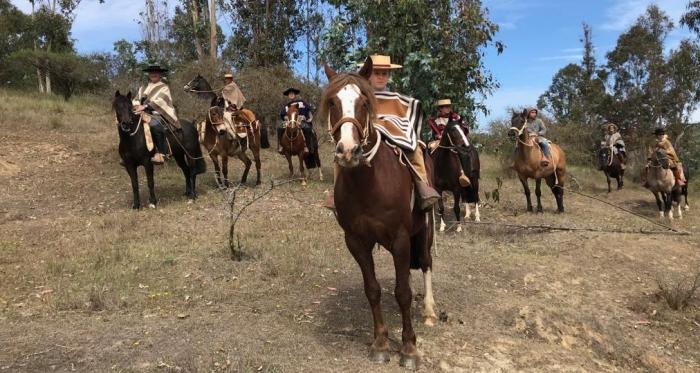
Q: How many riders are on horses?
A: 8